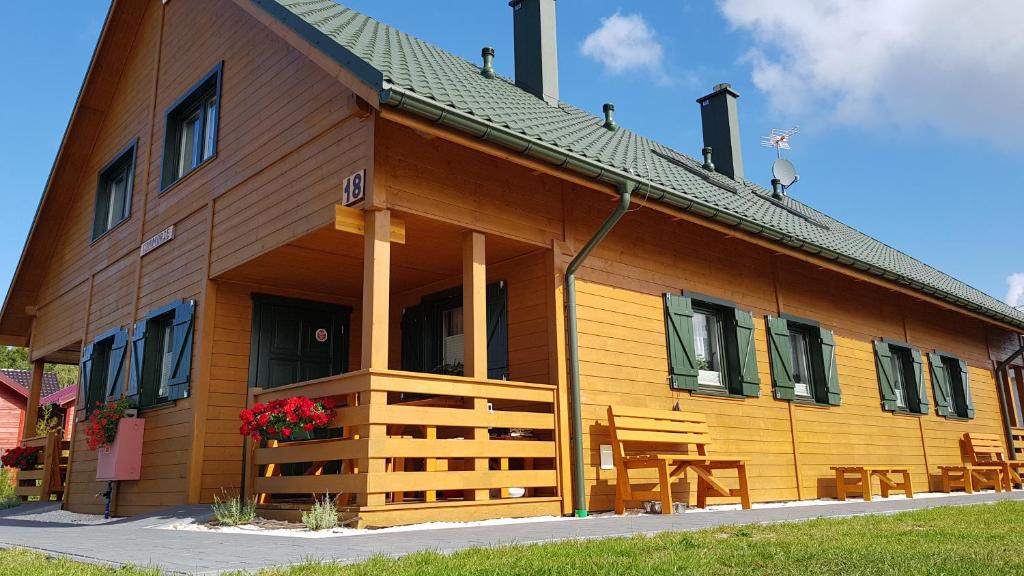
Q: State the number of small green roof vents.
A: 4